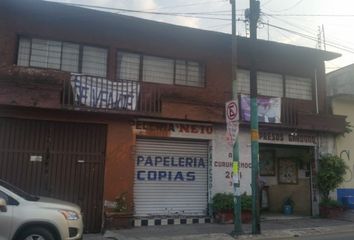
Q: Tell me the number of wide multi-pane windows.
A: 3